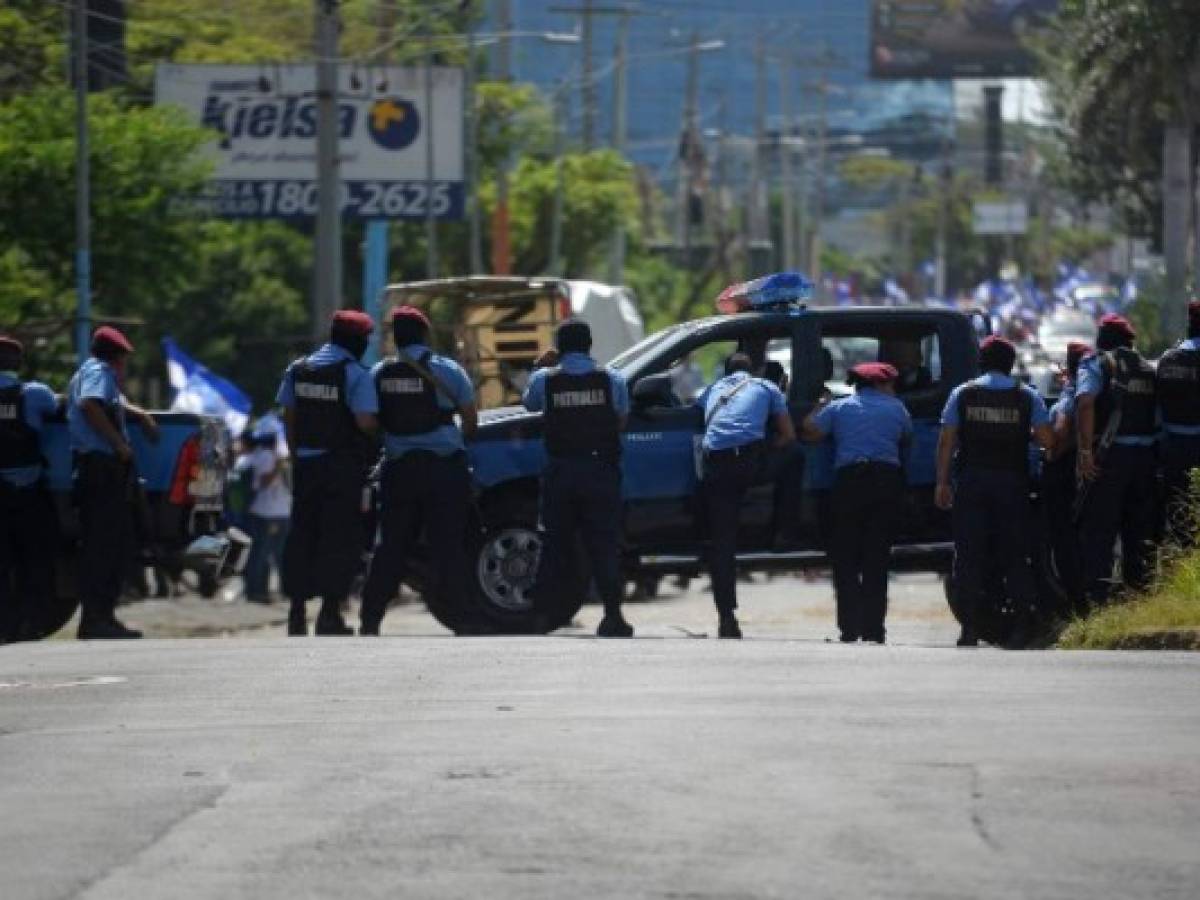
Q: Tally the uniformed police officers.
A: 11